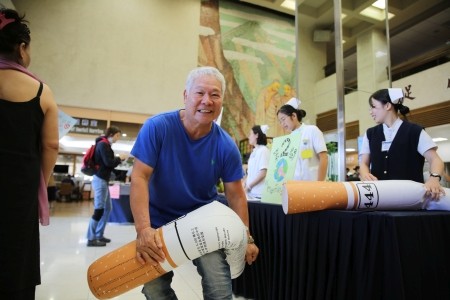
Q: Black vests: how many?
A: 1